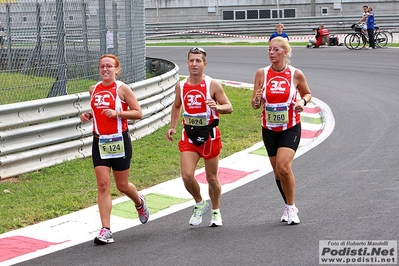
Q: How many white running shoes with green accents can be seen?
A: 2